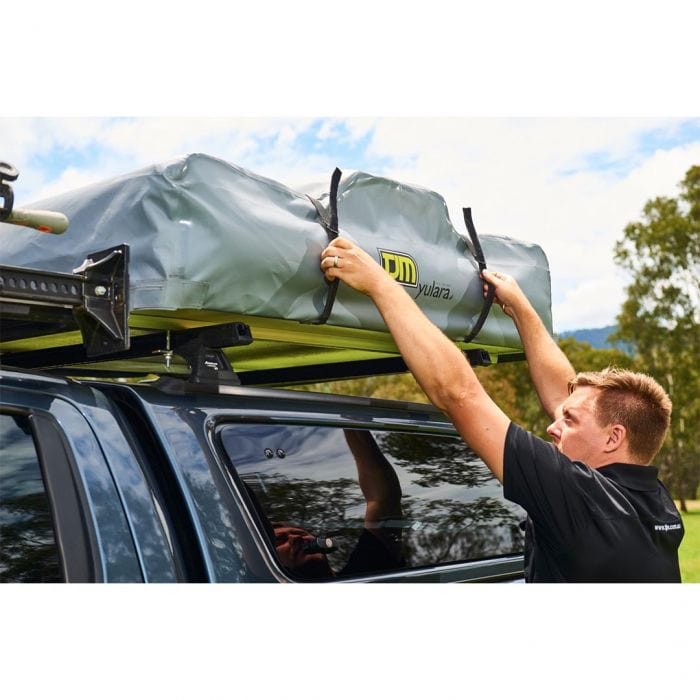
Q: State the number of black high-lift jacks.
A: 1